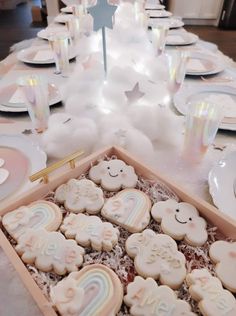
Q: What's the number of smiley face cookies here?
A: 2